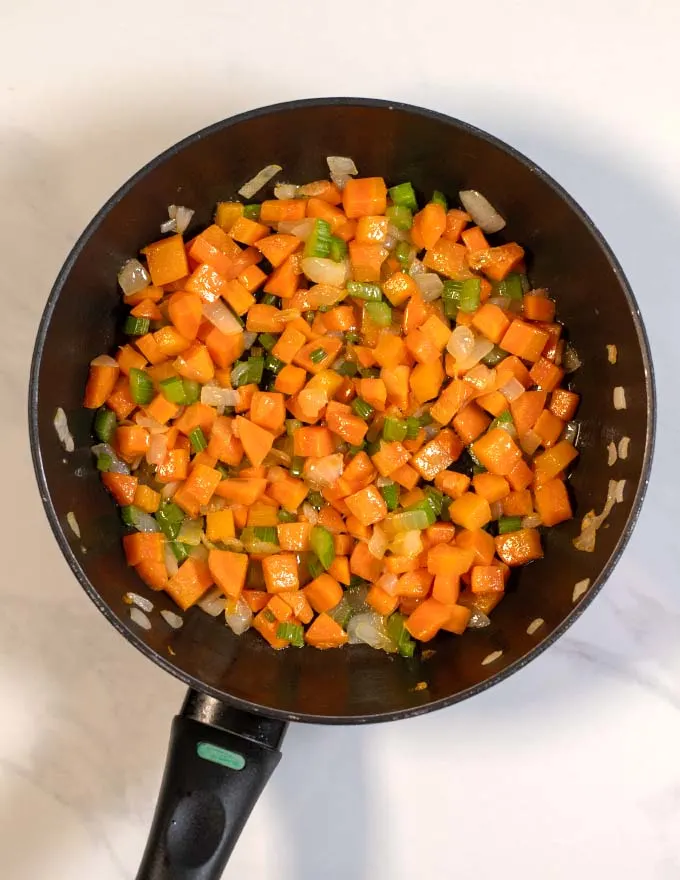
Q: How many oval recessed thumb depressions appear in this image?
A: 1